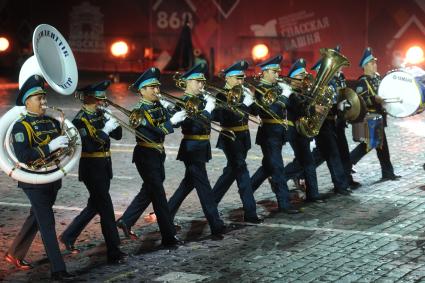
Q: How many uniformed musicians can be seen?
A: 10